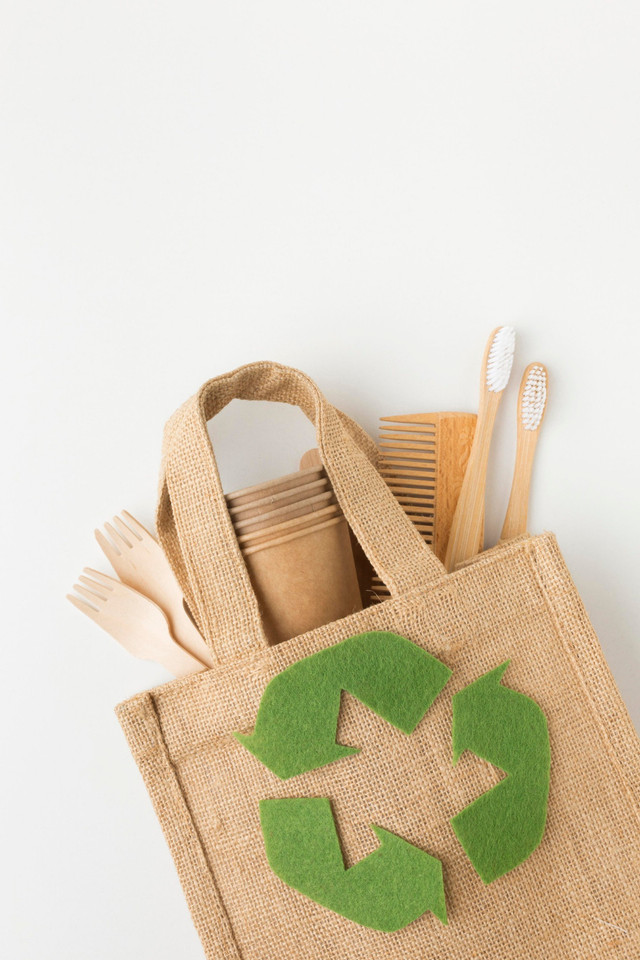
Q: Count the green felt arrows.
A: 3